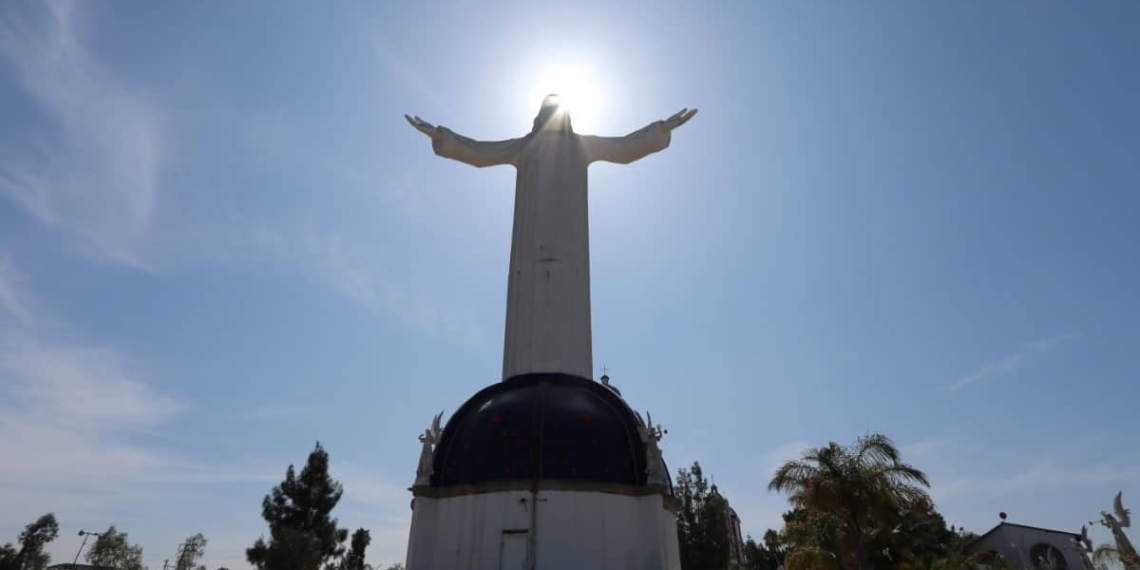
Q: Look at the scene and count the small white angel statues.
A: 4